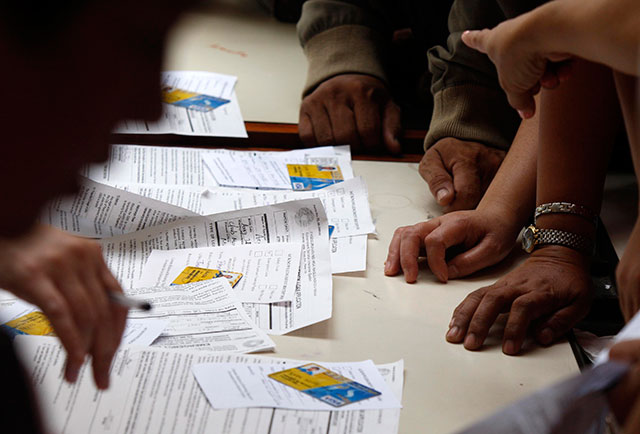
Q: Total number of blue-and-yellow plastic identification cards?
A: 5